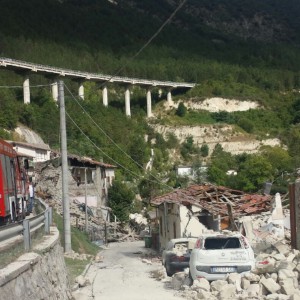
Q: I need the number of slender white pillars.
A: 7